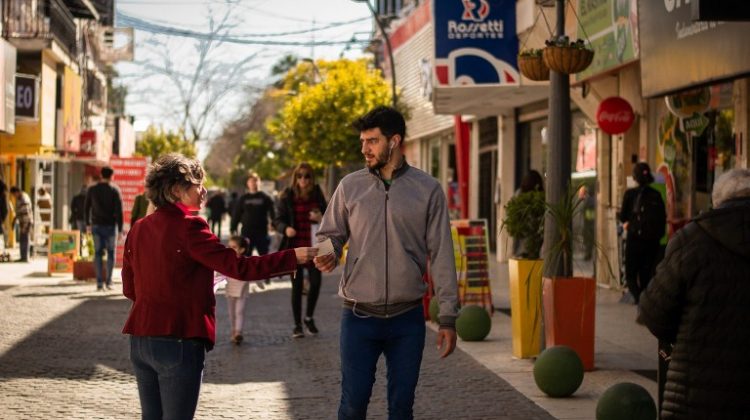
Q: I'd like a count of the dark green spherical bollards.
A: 4